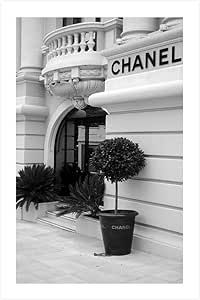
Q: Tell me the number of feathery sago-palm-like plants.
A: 2